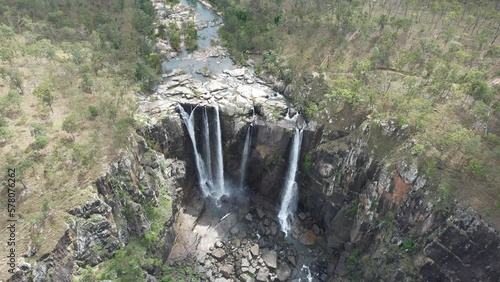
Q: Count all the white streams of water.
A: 5